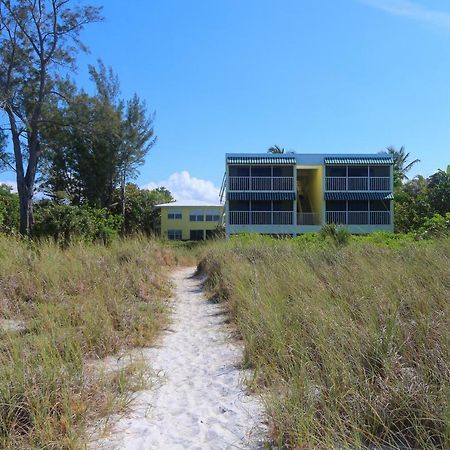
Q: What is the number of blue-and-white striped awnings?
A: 4